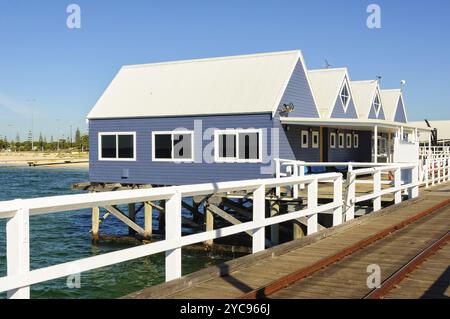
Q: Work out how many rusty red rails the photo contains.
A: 2